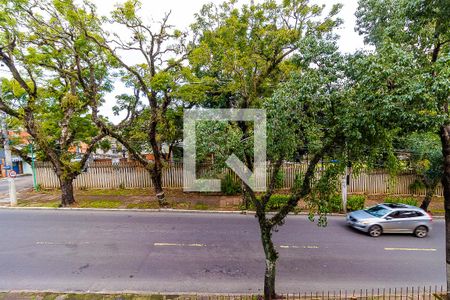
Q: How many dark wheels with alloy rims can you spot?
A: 2